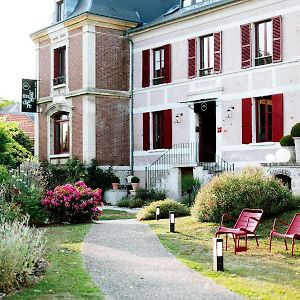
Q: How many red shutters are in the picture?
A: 10